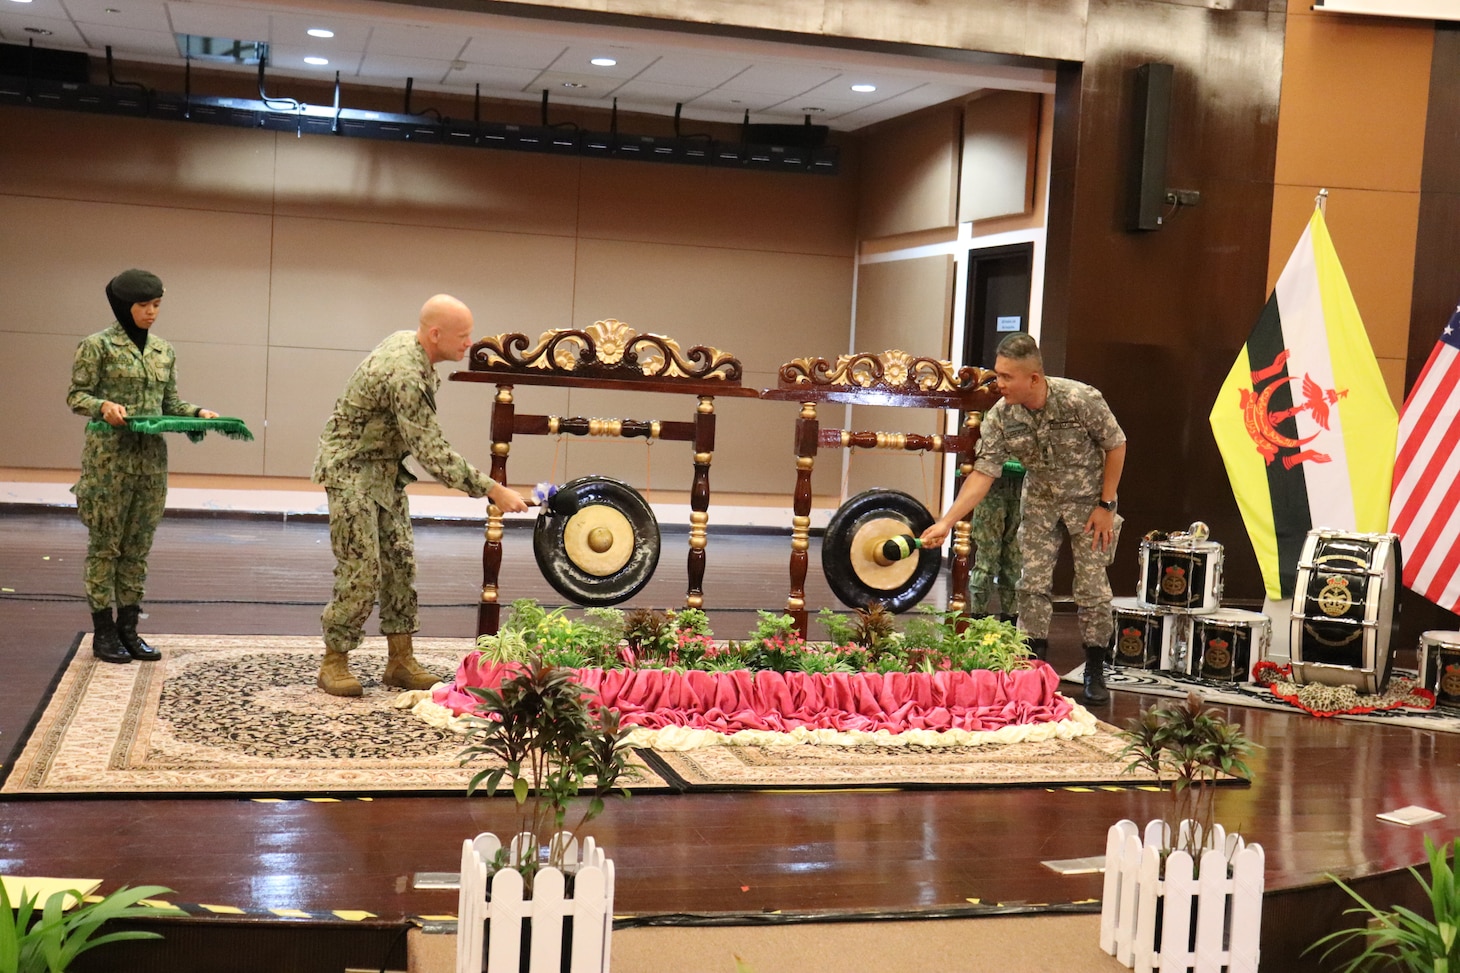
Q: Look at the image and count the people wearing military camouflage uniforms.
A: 4